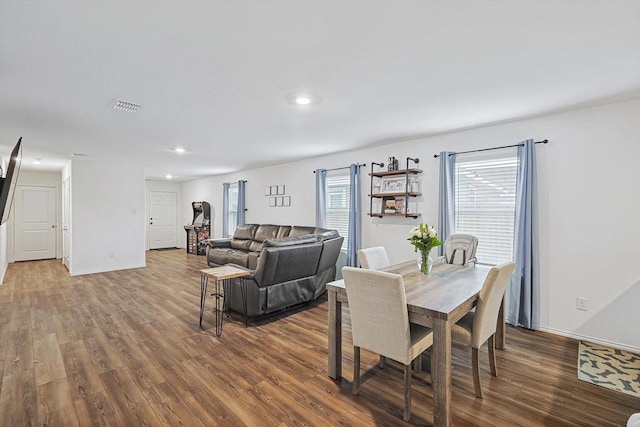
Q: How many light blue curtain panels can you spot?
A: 6